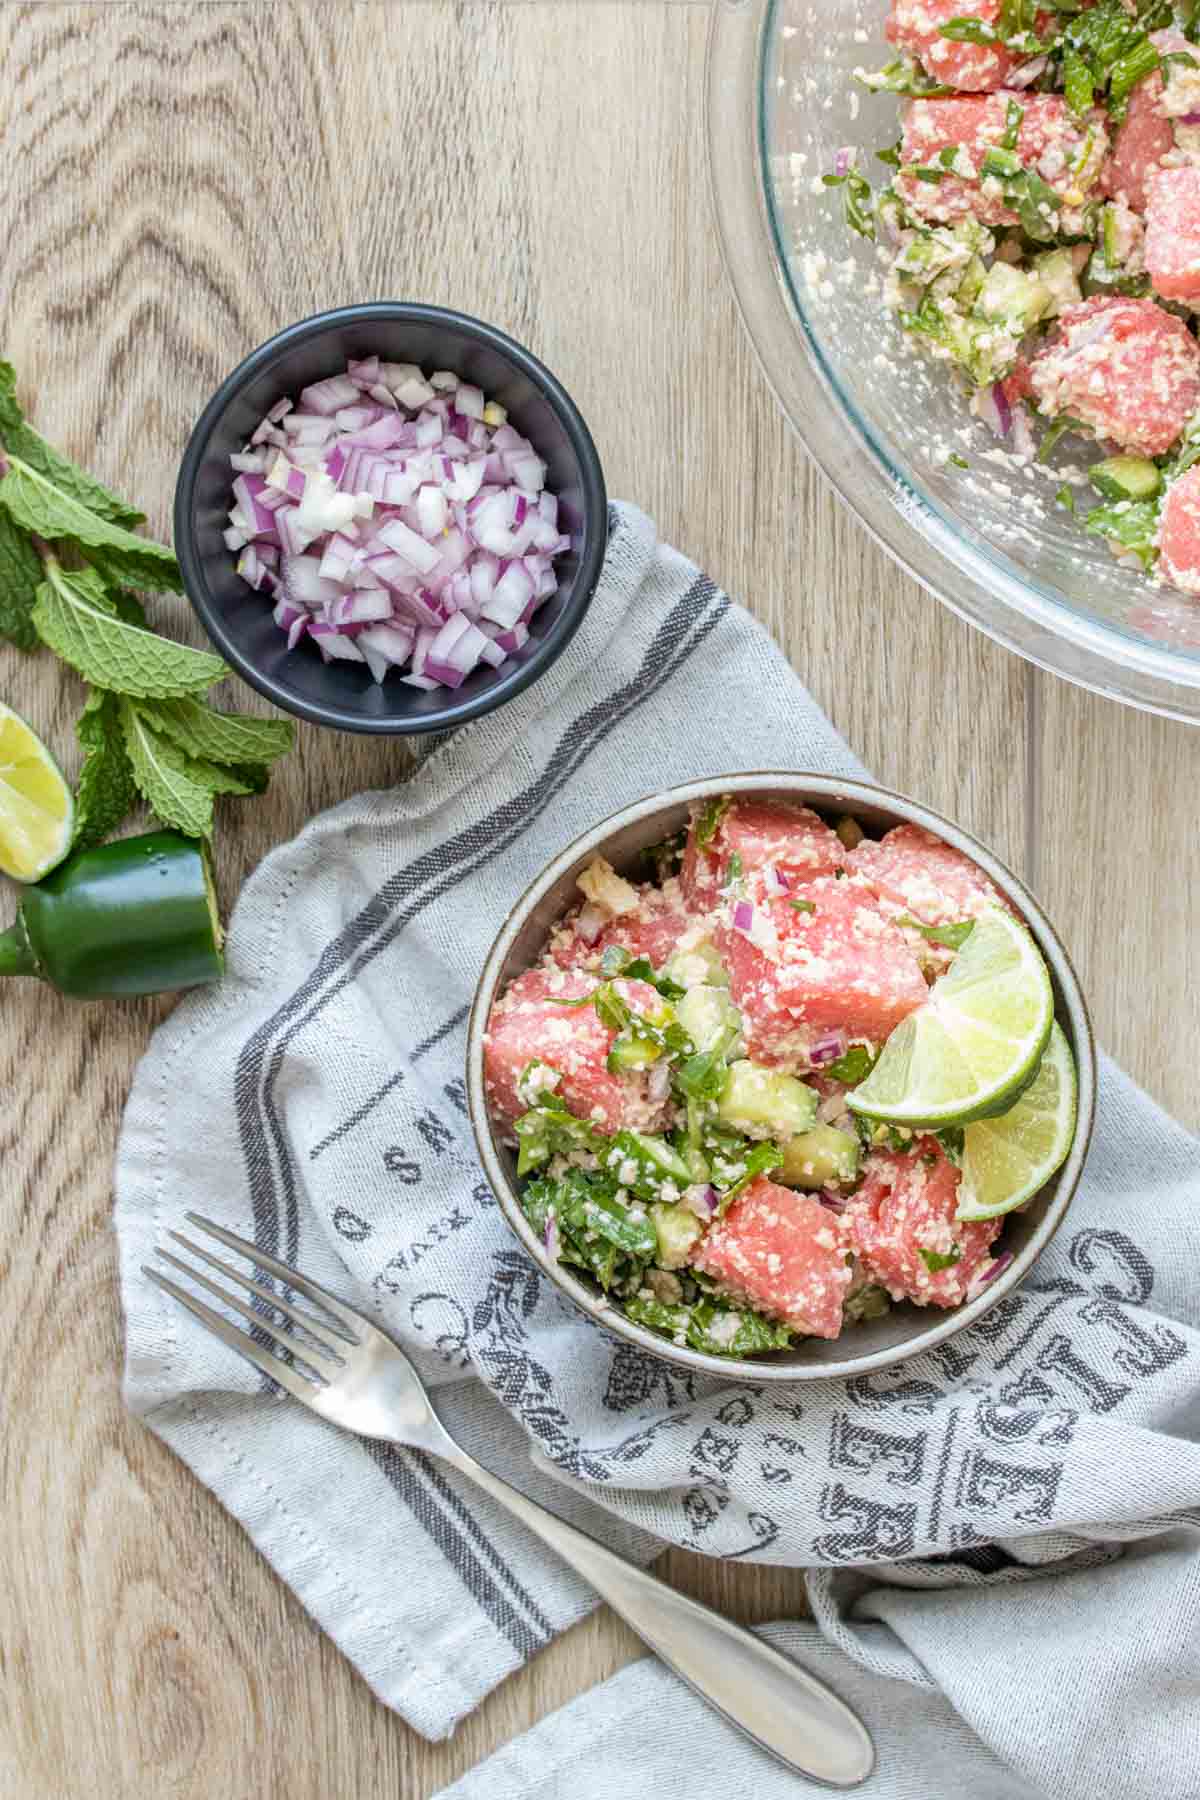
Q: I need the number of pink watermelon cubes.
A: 13